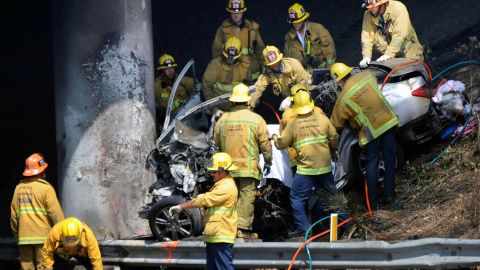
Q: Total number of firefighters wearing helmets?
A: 13